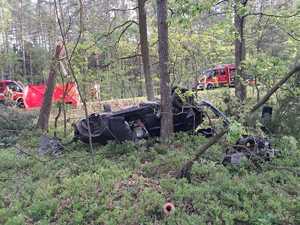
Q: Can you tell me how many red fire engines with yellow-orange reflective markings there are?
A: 2